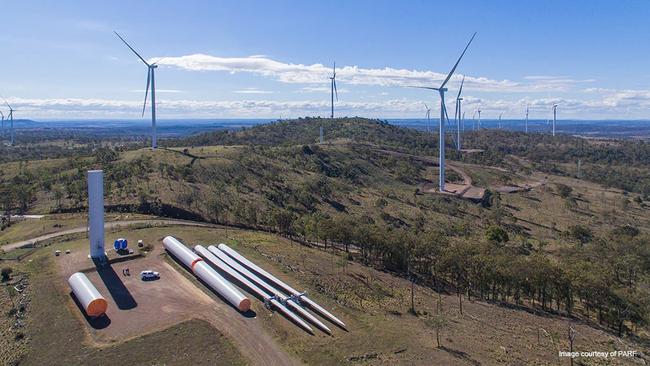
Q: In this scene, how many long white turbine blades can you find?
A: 3